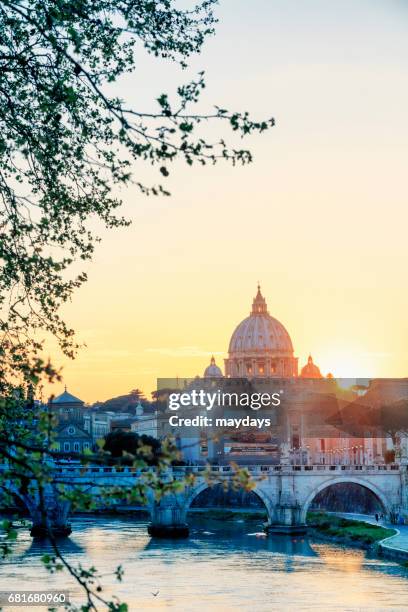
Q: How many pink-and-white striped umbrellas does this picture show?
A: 0